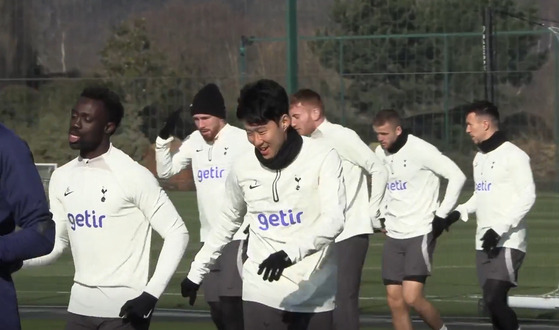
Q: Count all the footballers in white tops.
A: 6